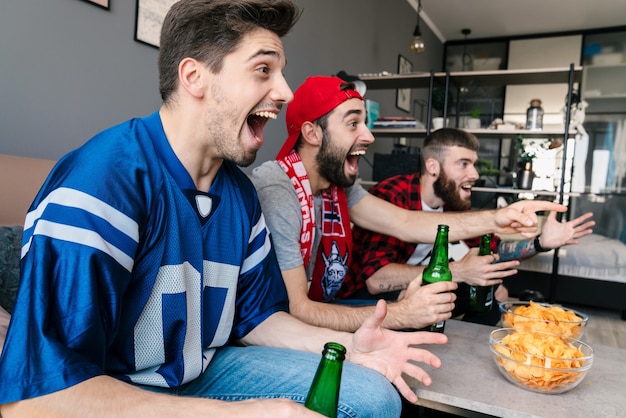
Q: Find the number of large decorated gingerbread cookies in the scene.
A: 0